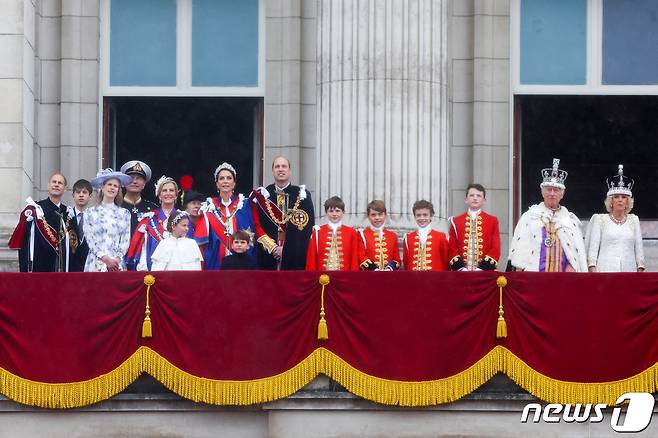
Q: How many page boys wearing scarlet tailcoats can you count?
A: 4